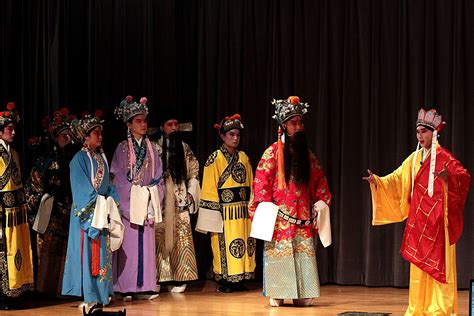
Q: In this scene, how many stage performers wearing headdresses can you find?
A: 8